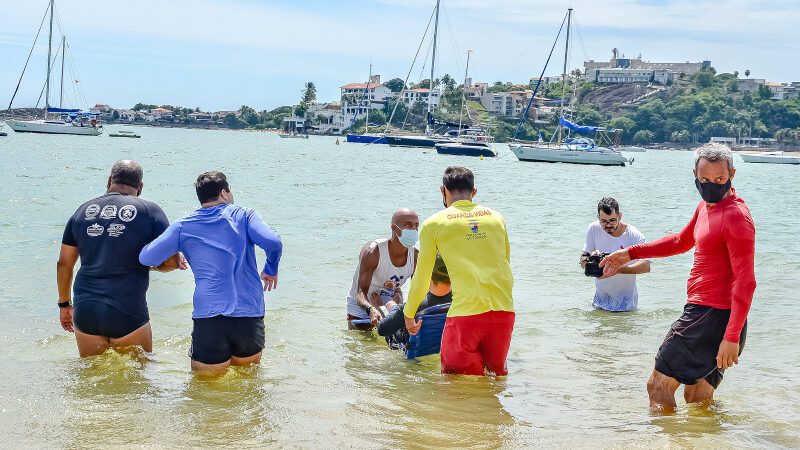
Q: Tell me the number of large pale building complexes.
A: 1